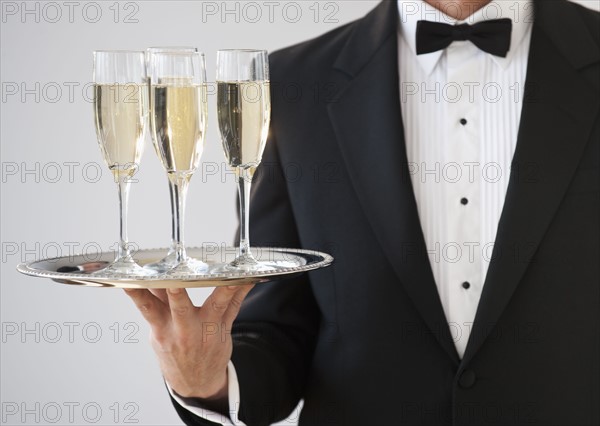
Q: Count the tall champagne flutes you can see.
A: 4